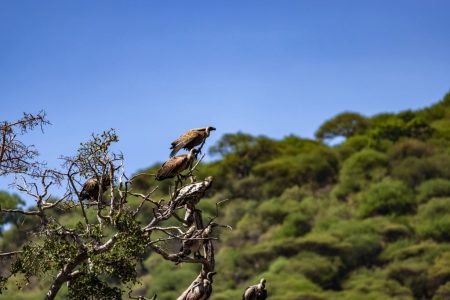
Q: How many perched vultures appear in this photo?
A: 7